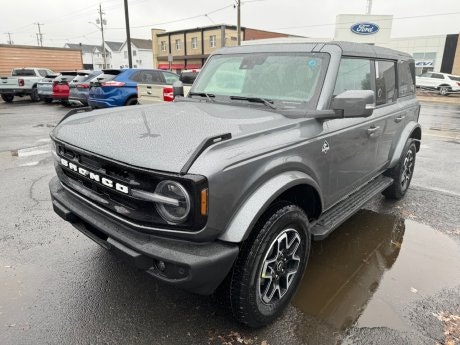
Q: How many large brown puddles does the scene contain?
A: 1